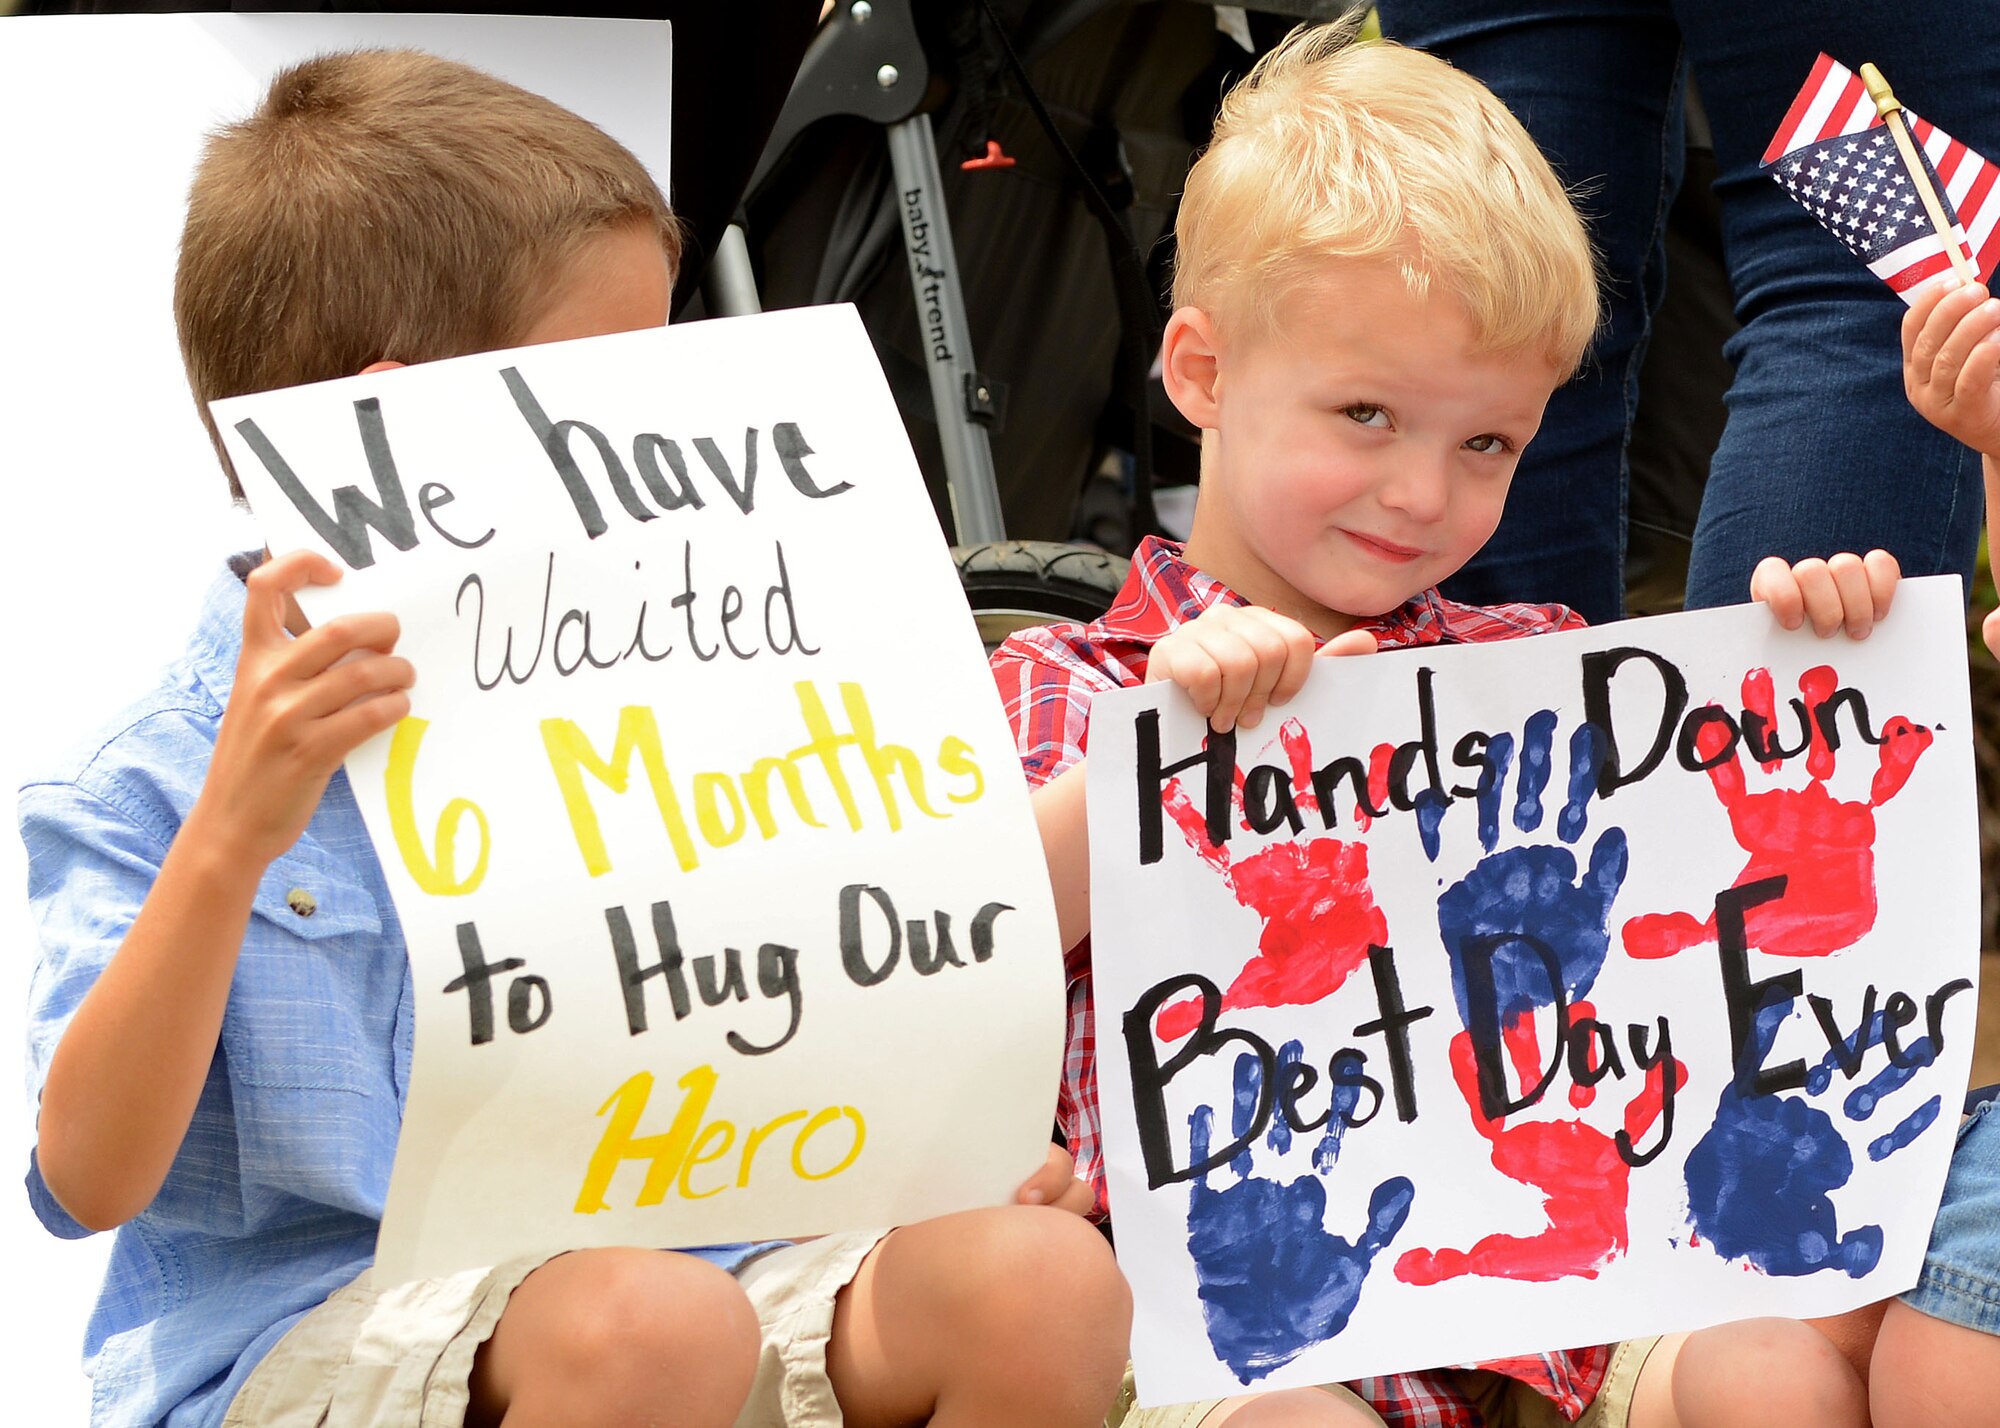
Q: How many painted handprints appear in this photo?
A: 6